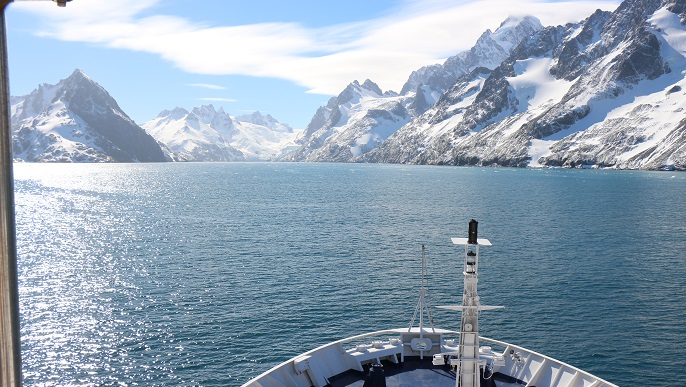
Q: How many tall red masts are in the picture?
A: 0